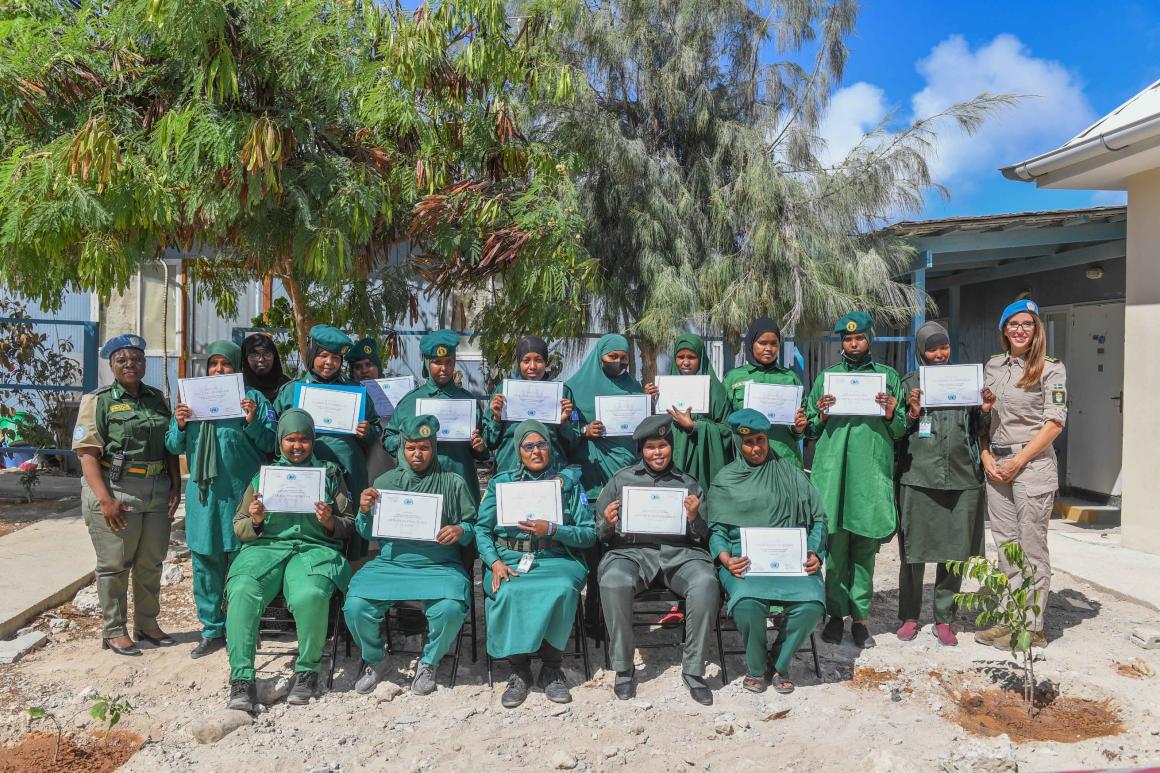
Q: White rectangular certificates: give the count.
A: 15